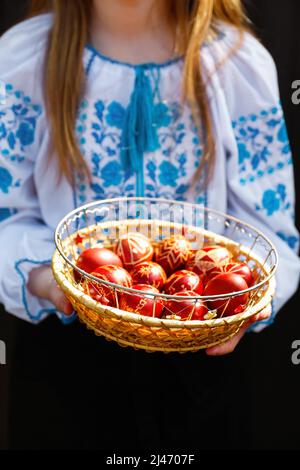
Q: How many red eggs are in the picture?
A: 11